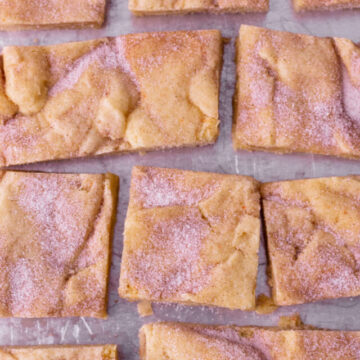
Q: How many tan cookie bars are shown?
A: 10